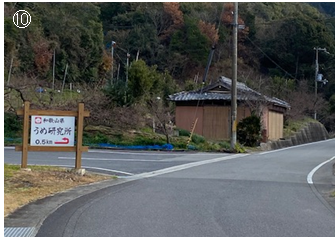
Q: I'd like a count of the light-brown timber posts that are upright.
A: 2